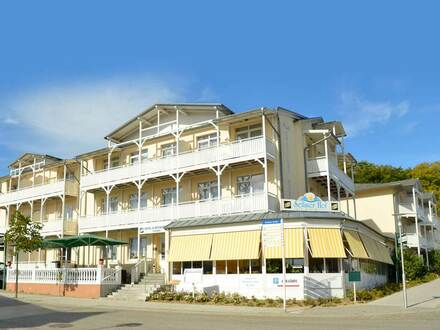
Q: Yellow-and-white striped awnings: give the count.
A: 6